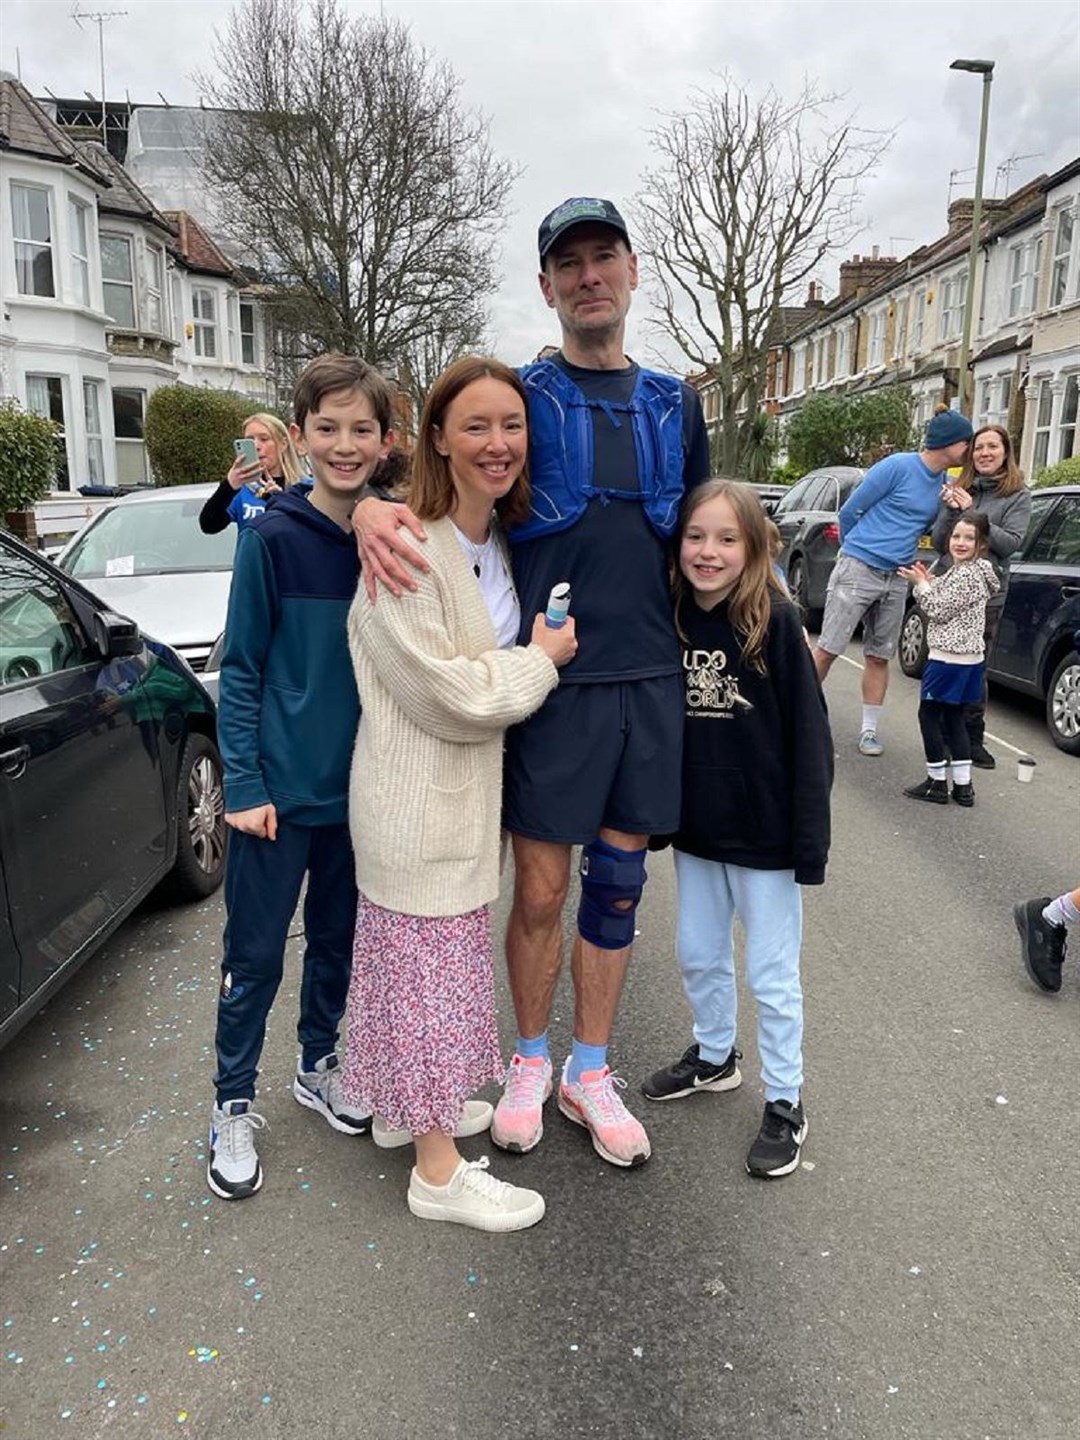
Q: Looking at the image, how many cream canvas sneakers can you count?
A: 2